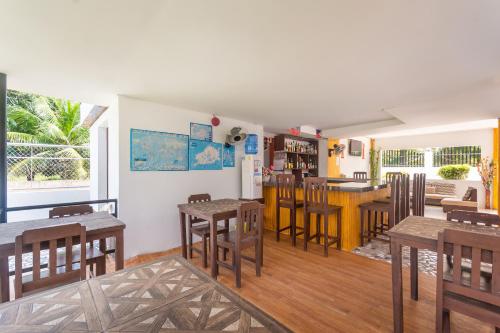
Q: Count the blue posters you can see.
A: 4